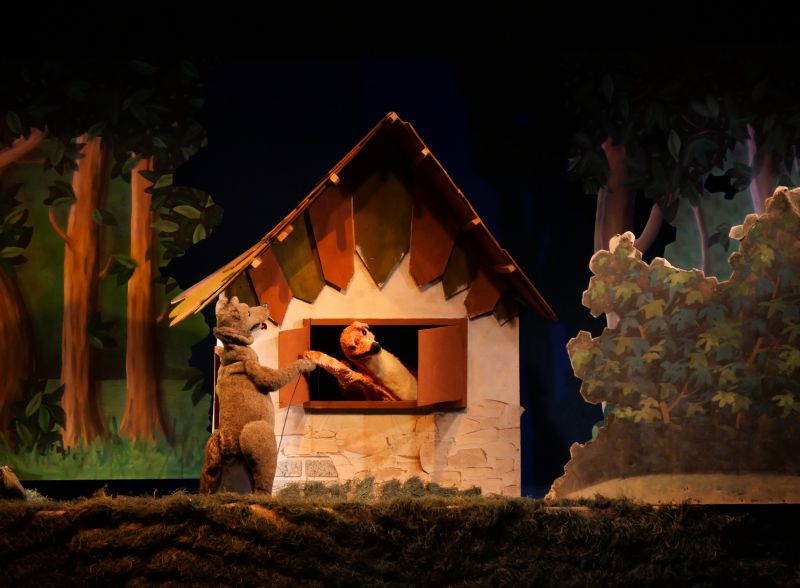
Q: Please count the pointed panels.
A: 9